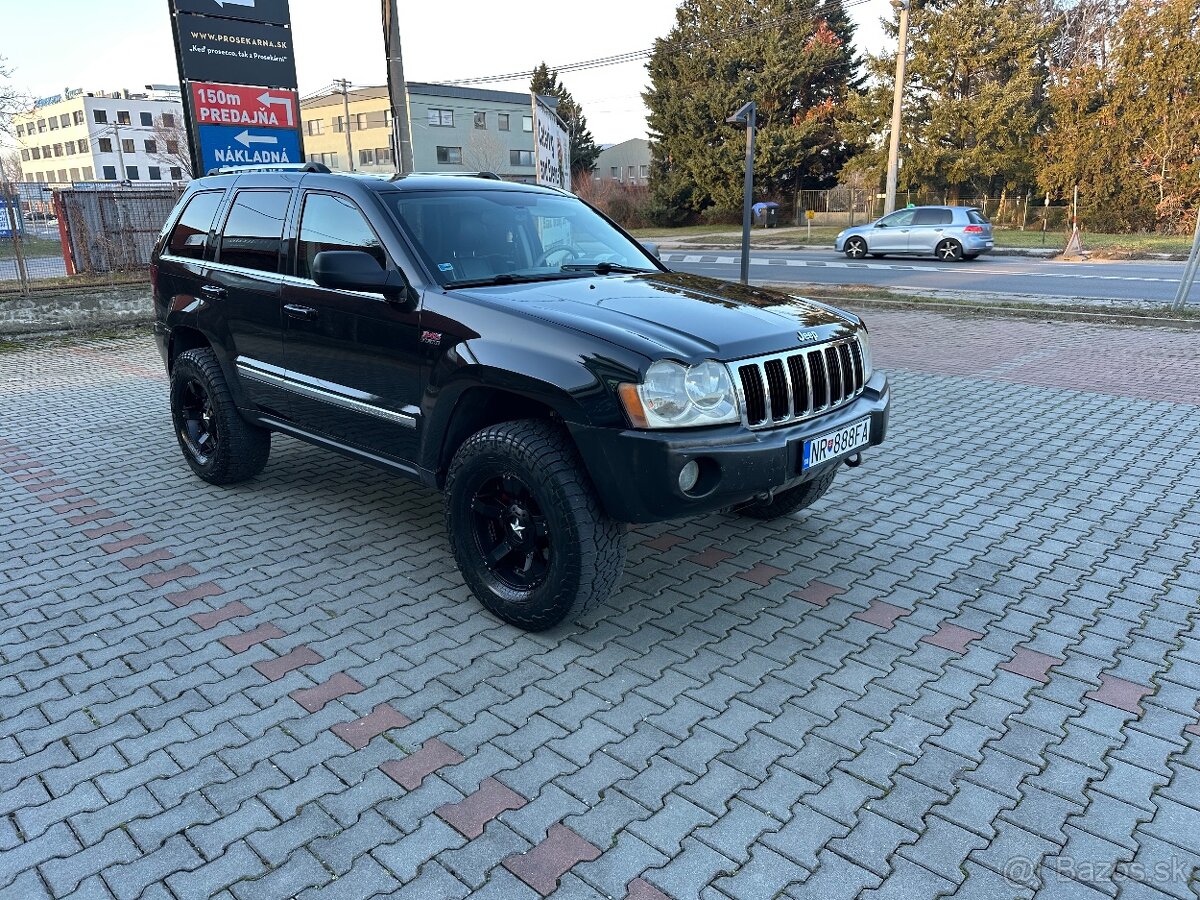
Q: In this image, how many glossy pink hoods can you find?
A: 0